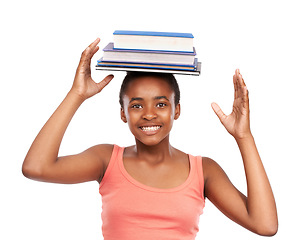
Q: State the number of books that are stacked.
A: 4